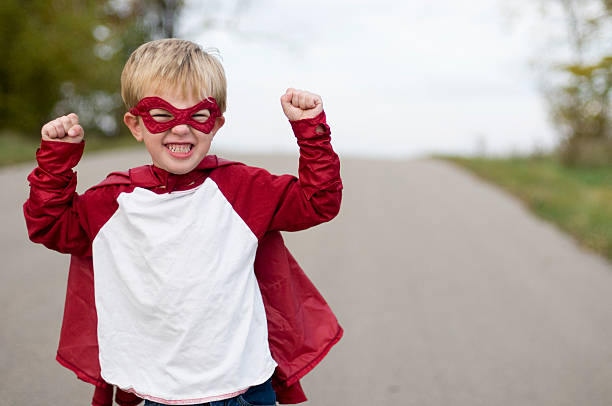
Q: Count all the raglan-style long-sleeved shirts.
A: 1